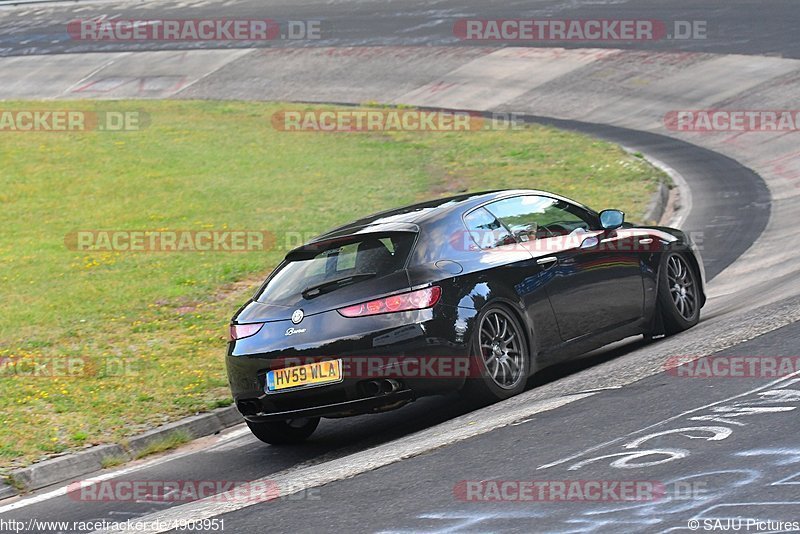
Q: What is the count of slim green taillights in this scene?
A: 0